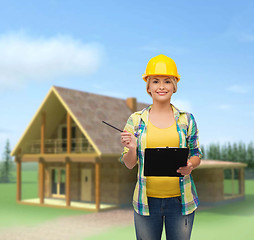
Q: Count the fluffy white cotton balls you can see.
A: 0